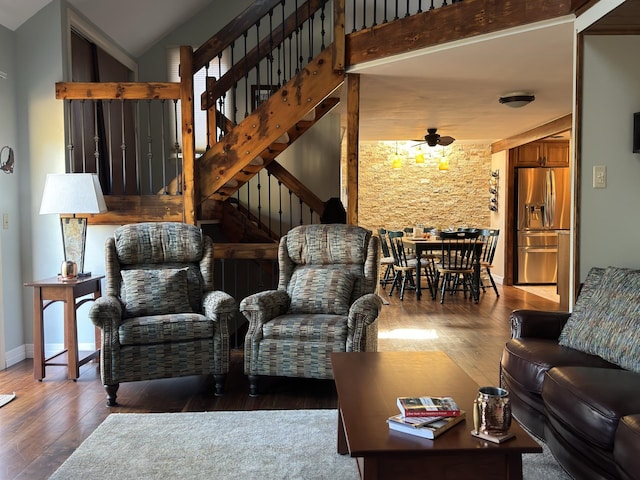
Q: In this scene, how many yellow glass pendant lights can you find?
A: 3